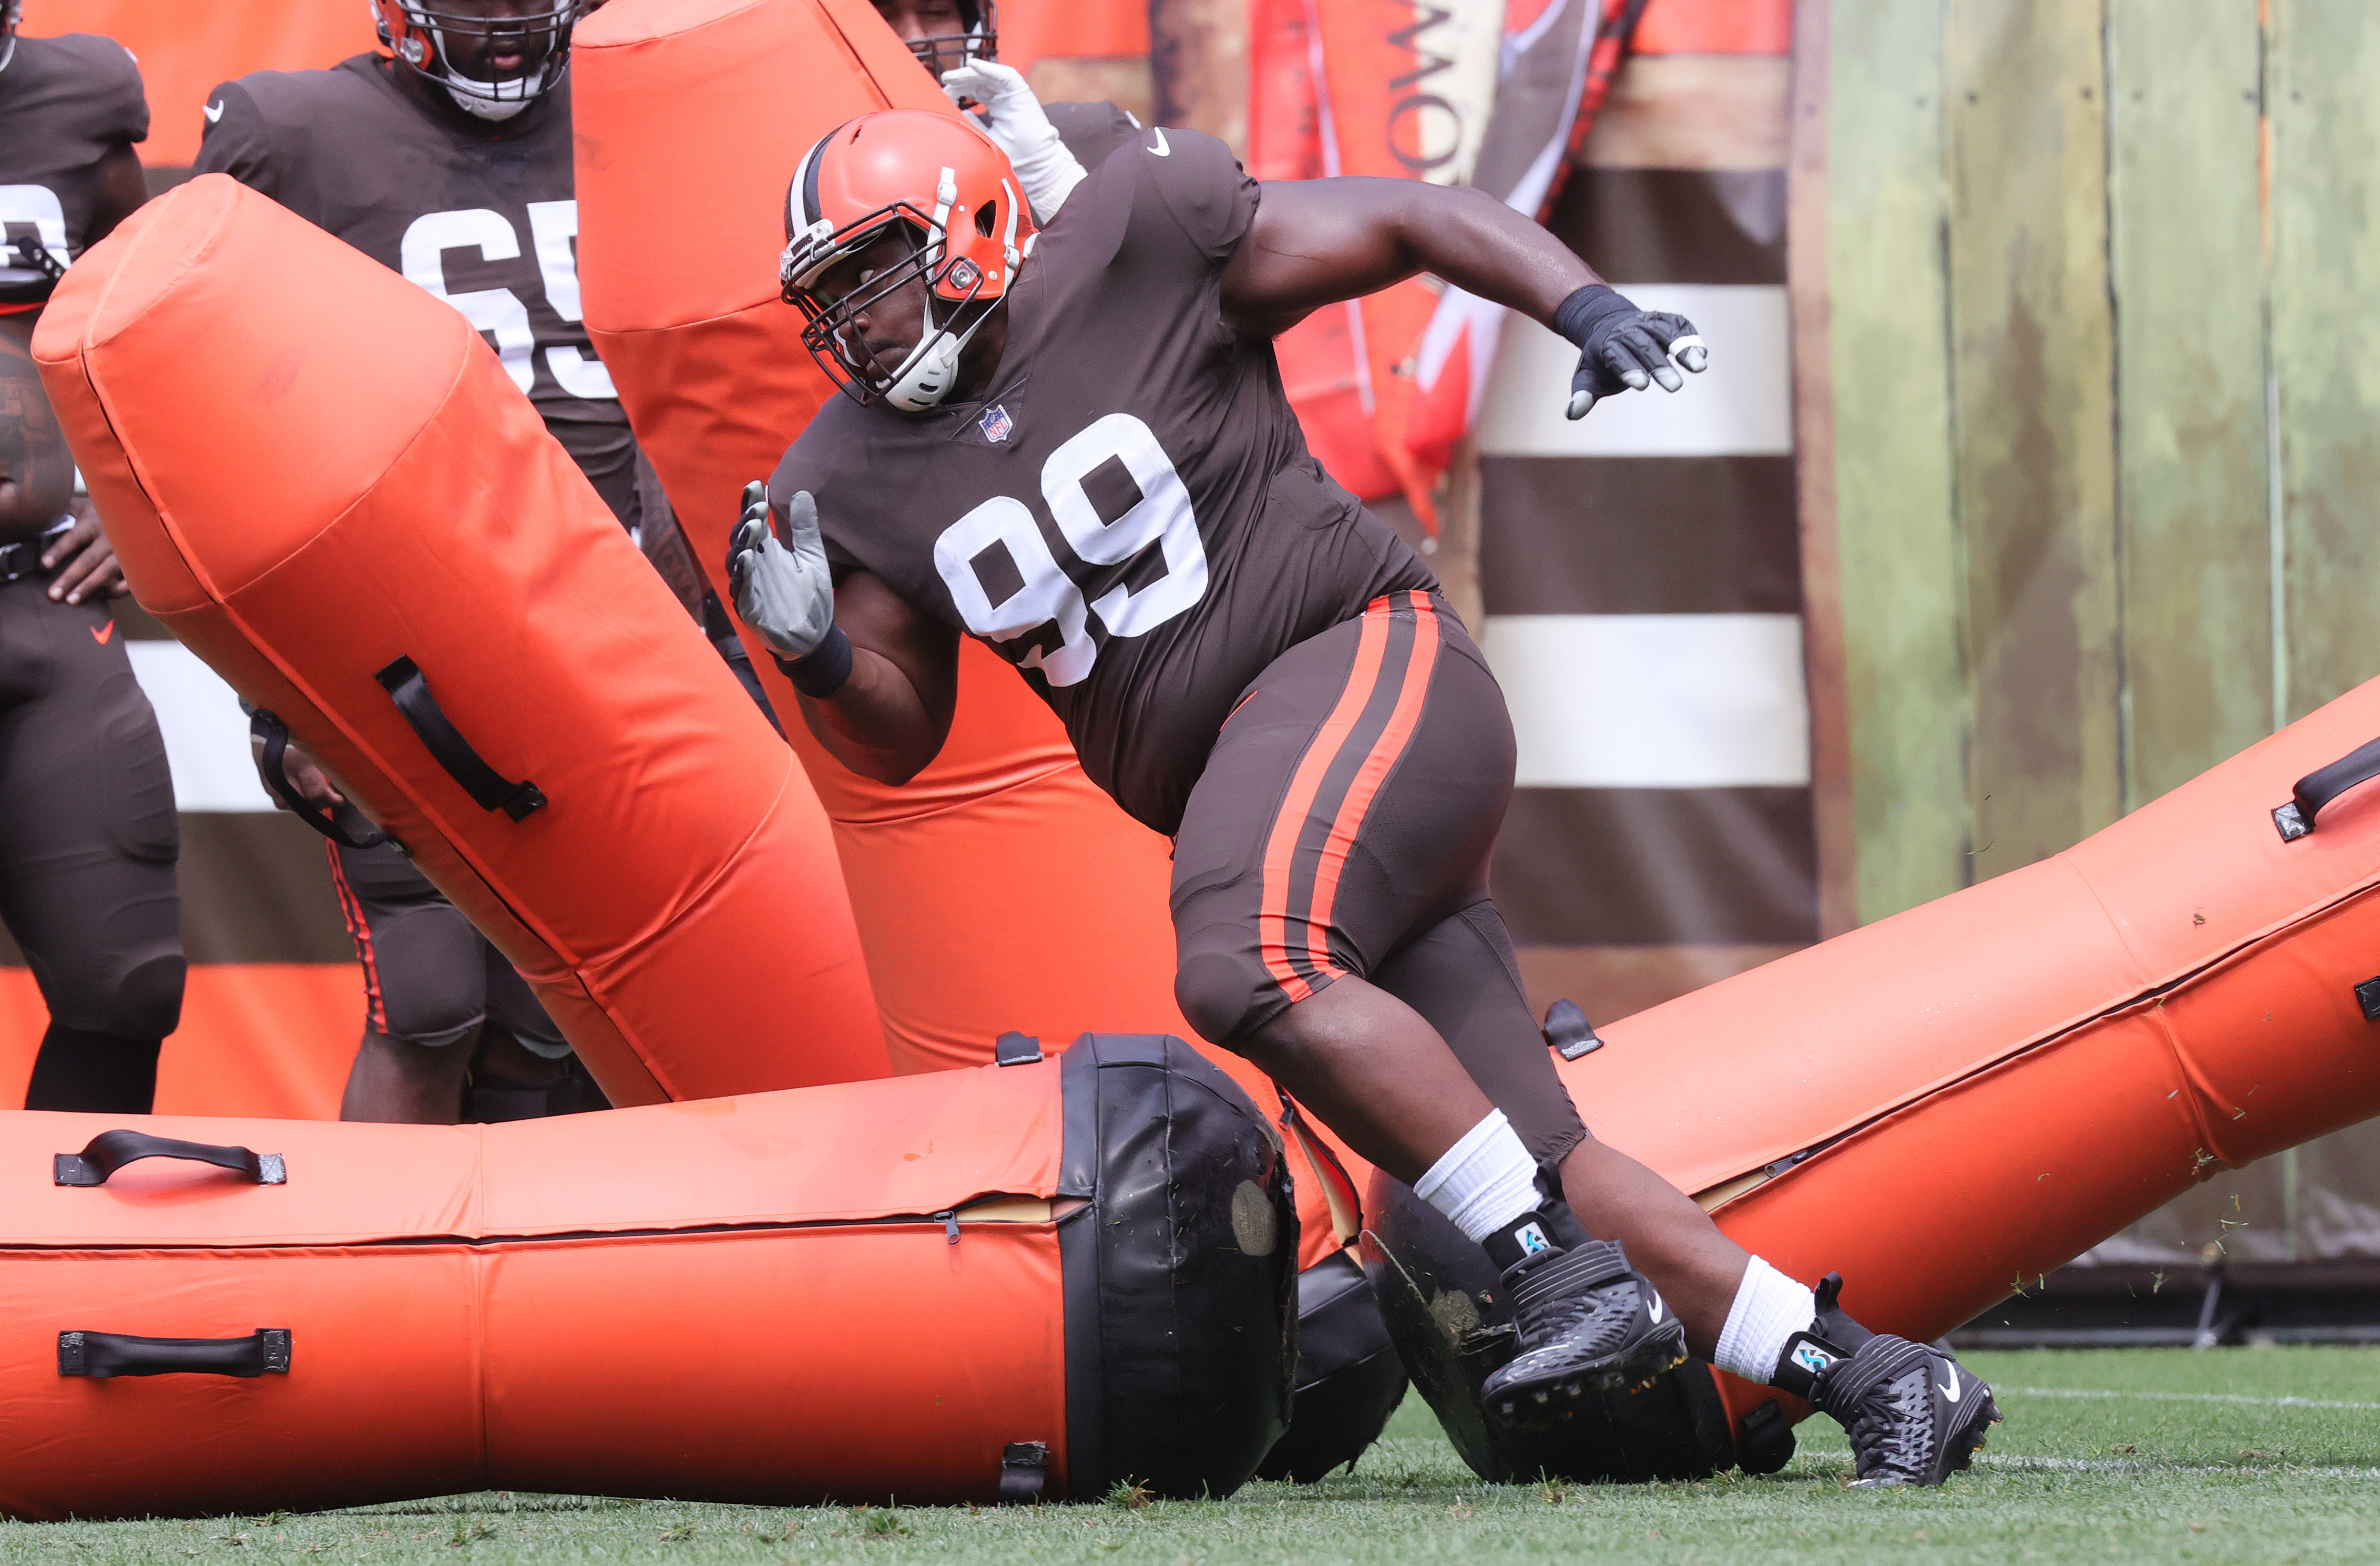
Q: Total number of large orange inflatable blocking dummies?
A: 4